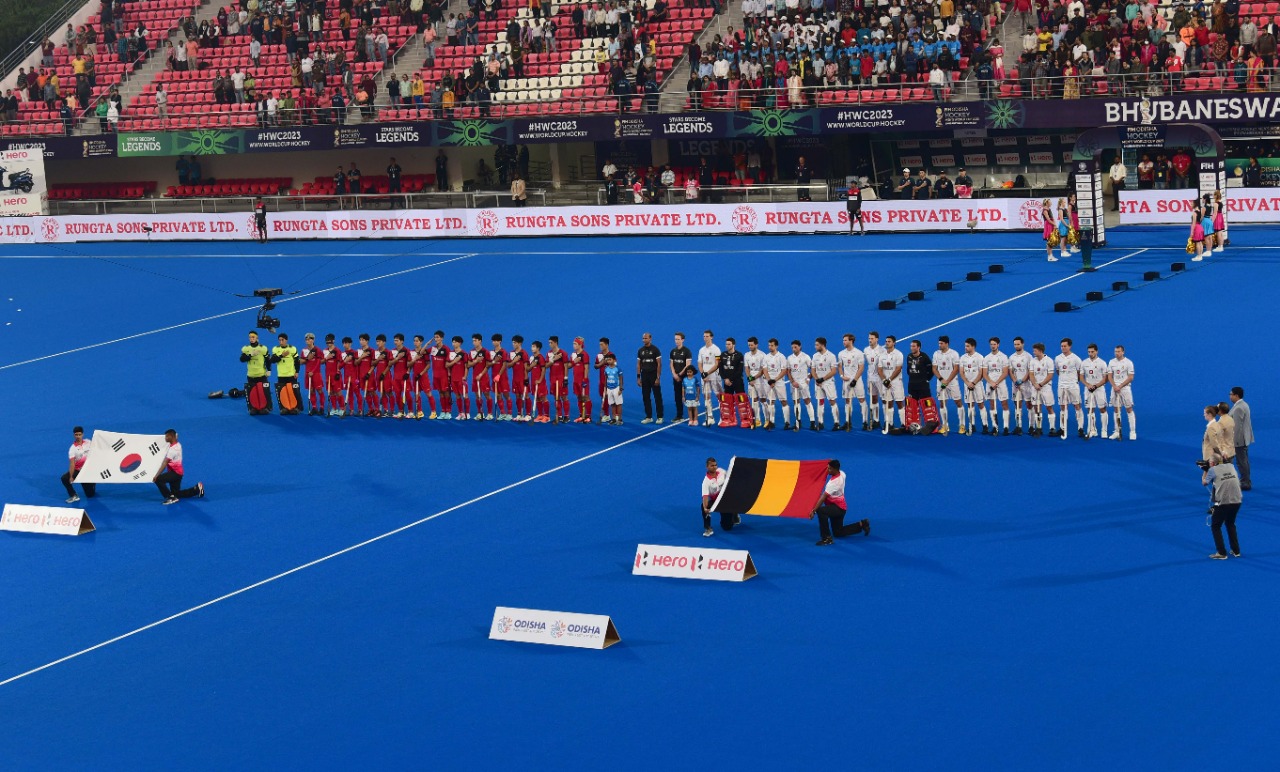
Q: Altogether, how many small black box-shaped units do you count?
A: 10